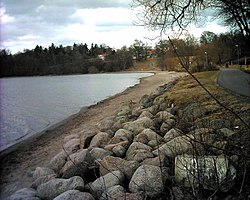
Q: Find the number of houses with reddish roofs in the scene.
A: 2